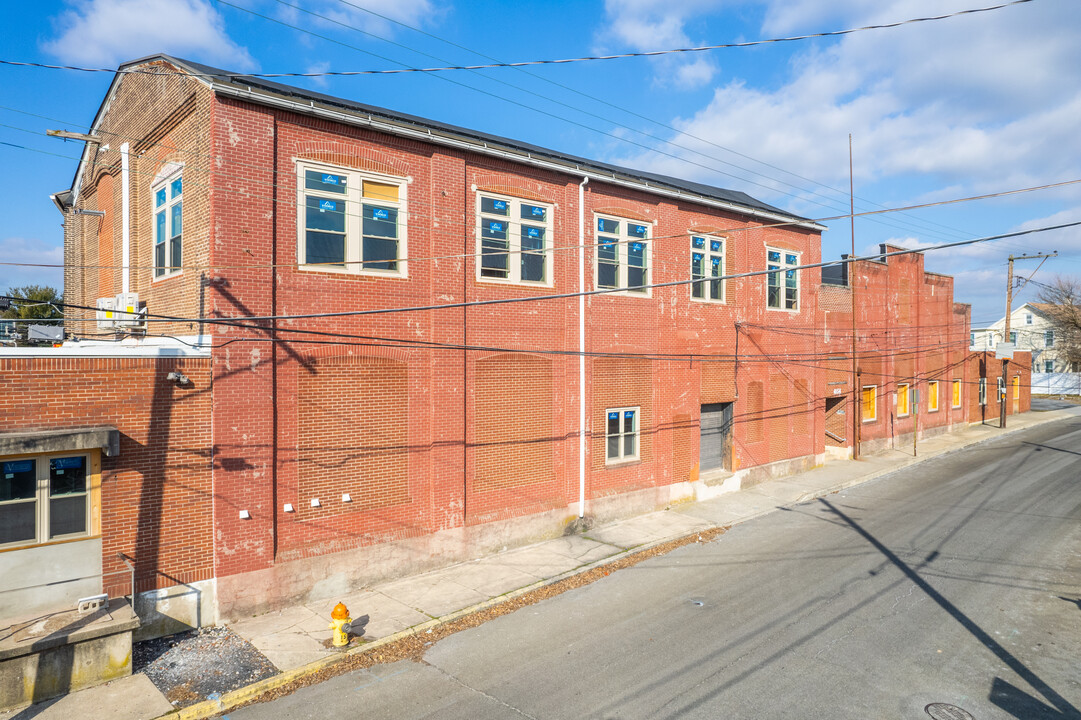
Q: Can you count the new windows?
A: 8